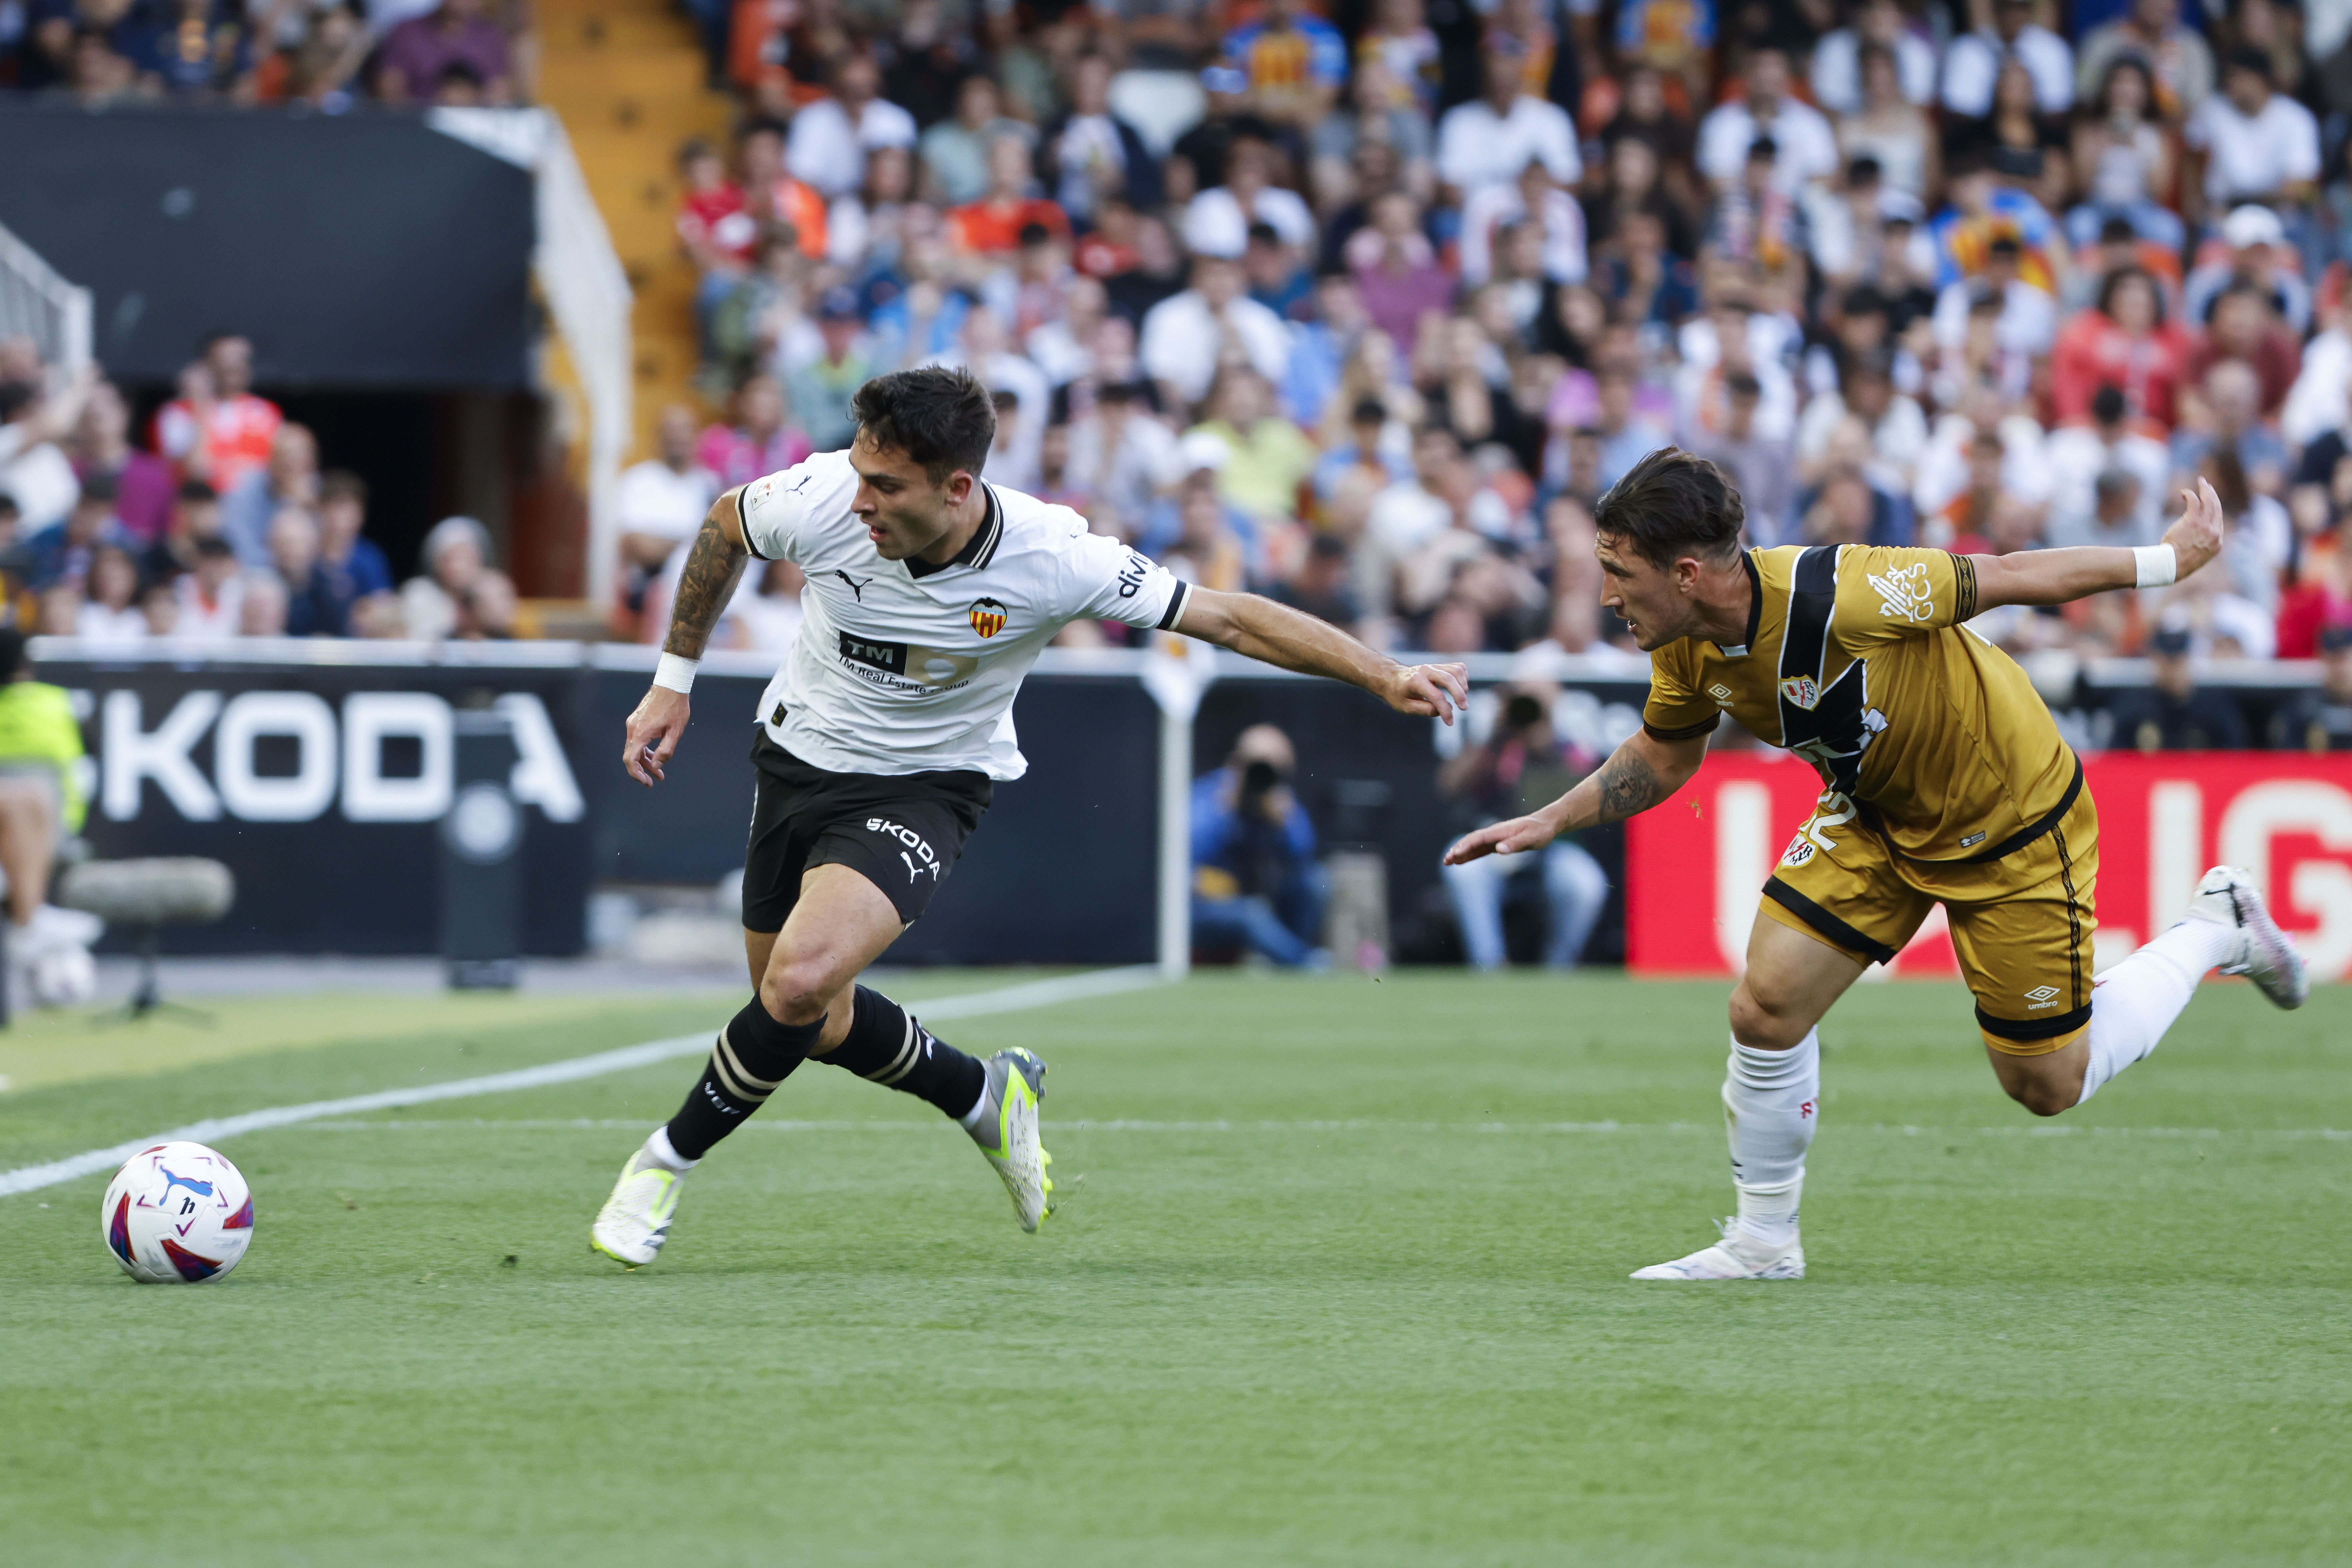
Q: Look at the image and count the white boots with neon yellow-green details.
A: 2